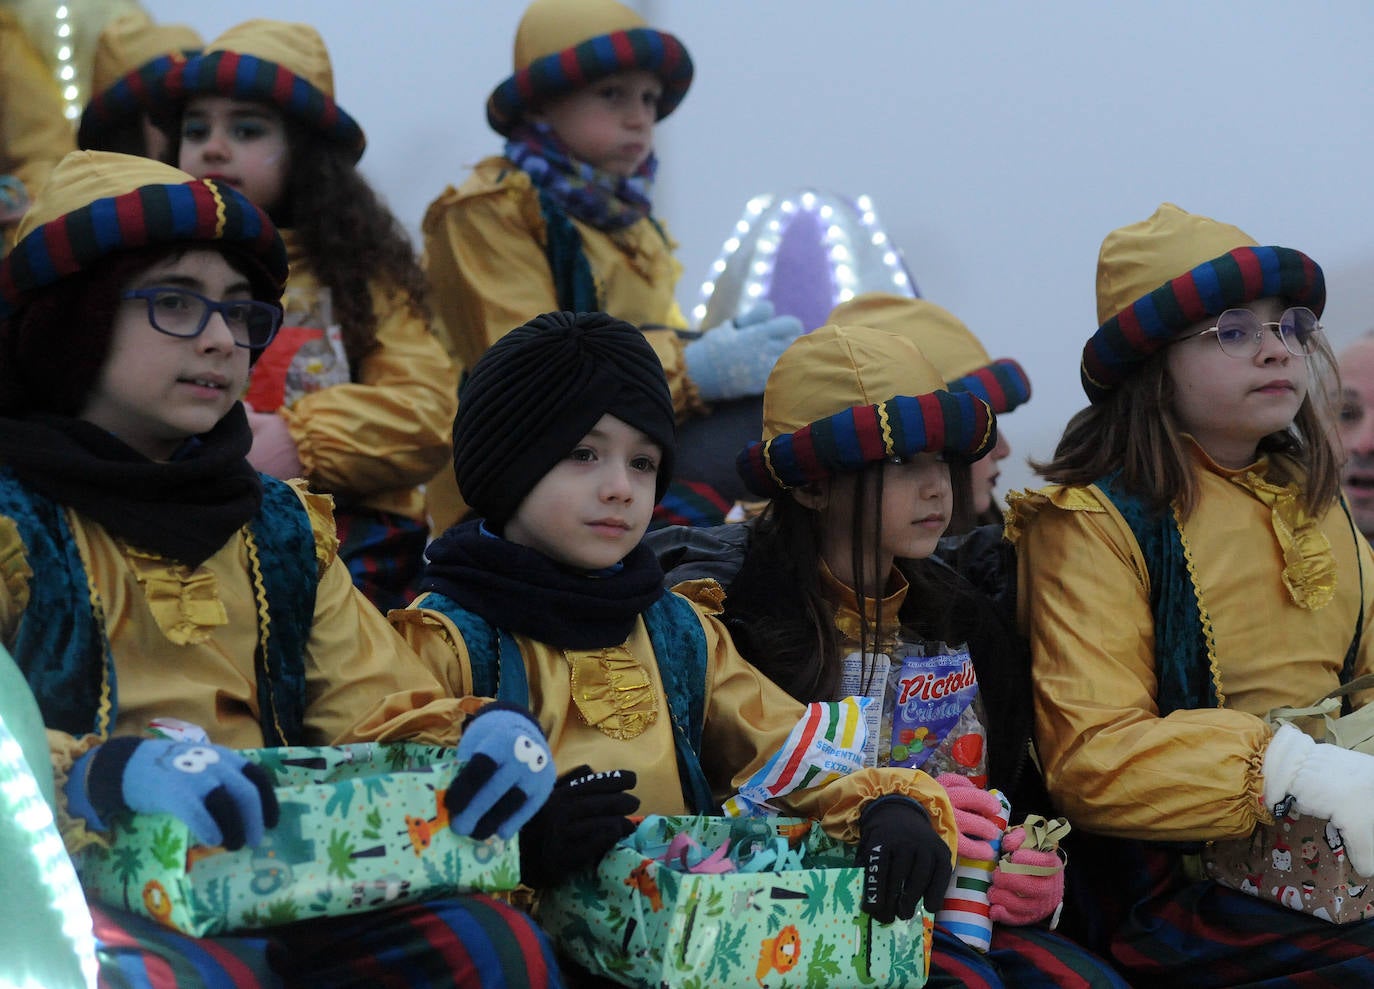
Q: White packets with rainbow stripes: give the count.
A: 2